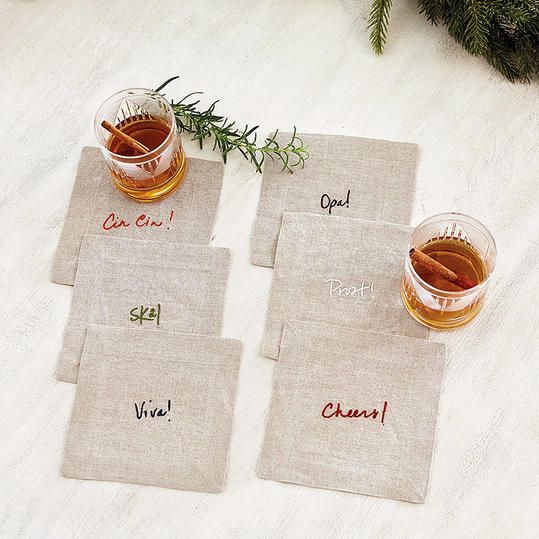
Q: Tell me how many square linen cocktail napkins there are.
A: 6